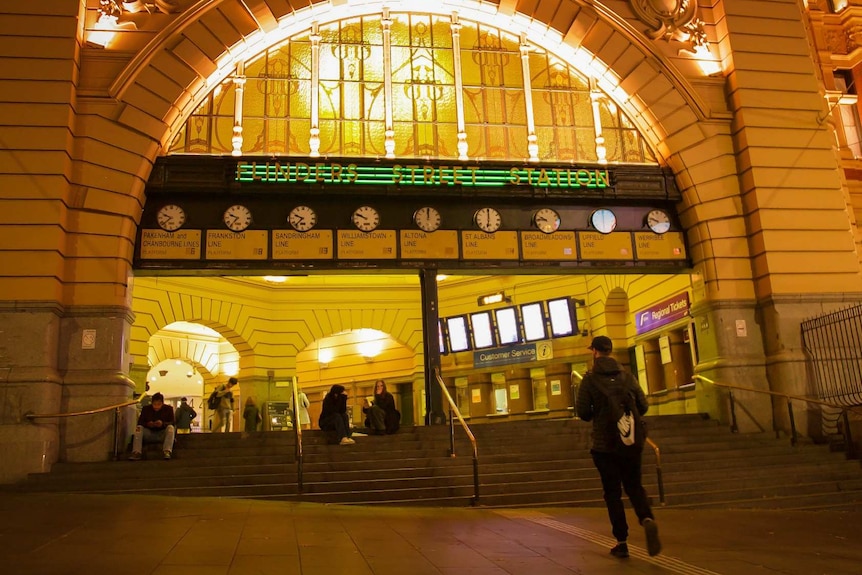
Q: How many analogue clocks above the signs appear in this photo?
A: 9